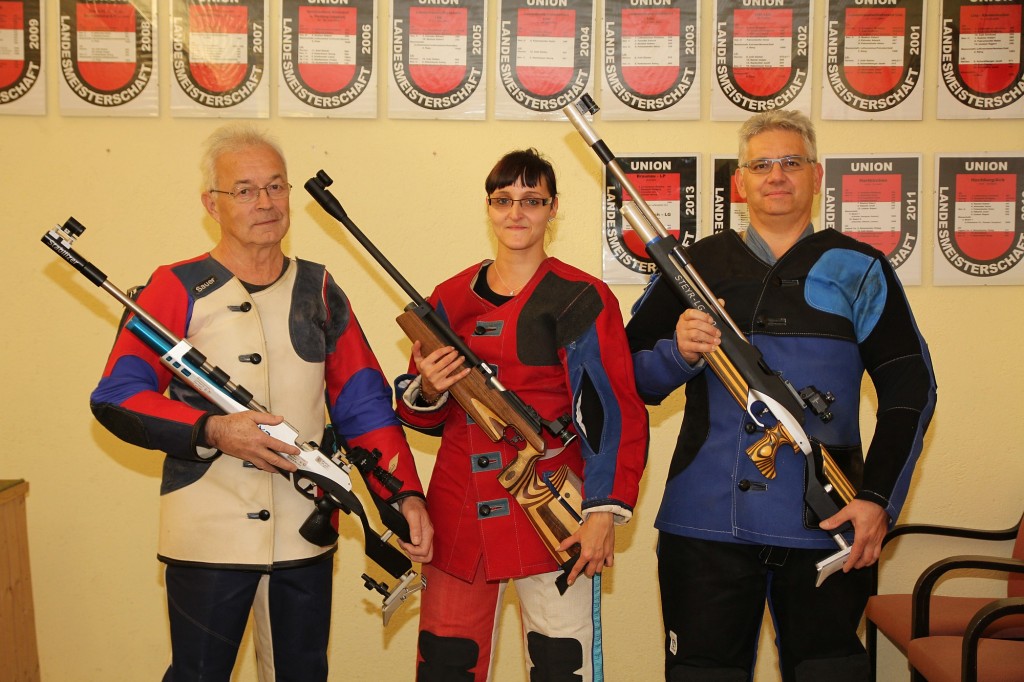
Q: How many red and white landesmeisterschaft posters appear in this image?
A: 14